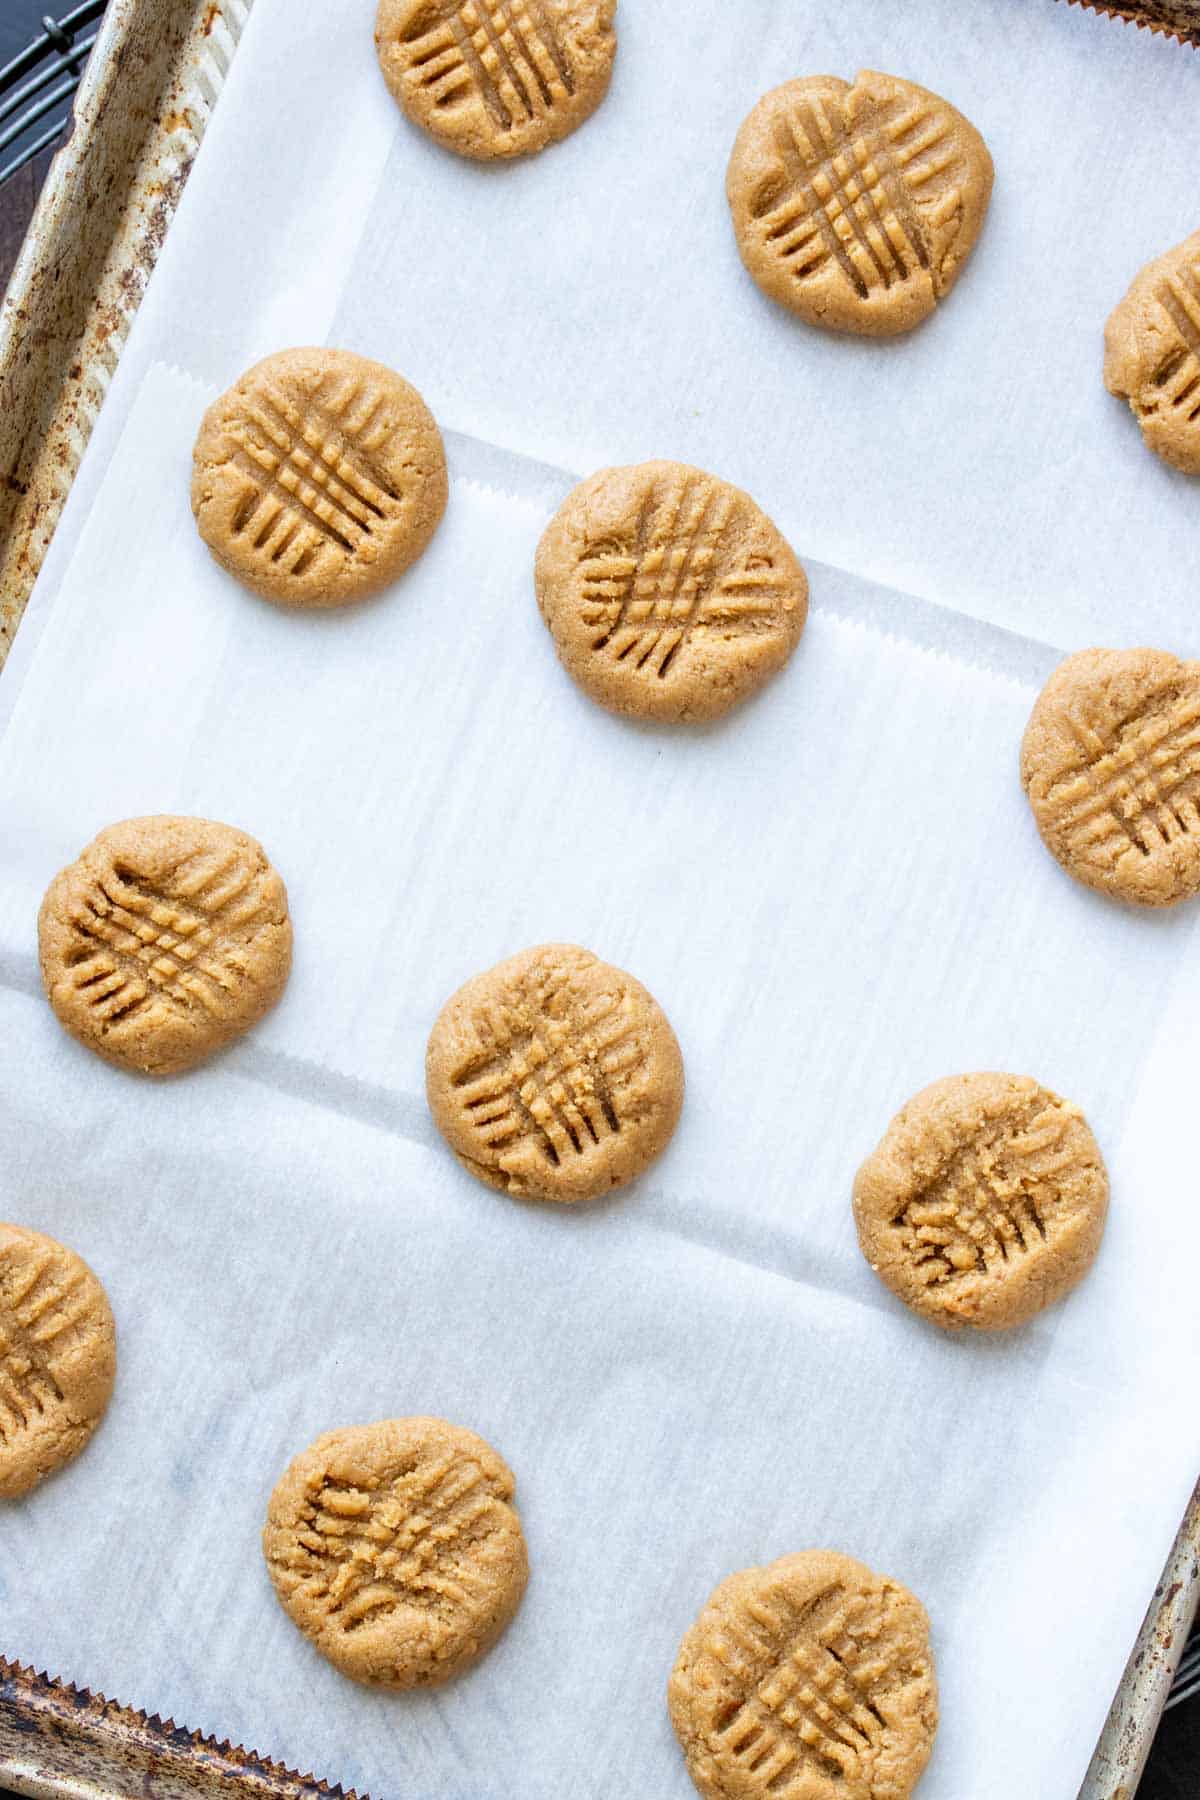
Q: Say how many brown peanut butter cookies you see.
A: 12